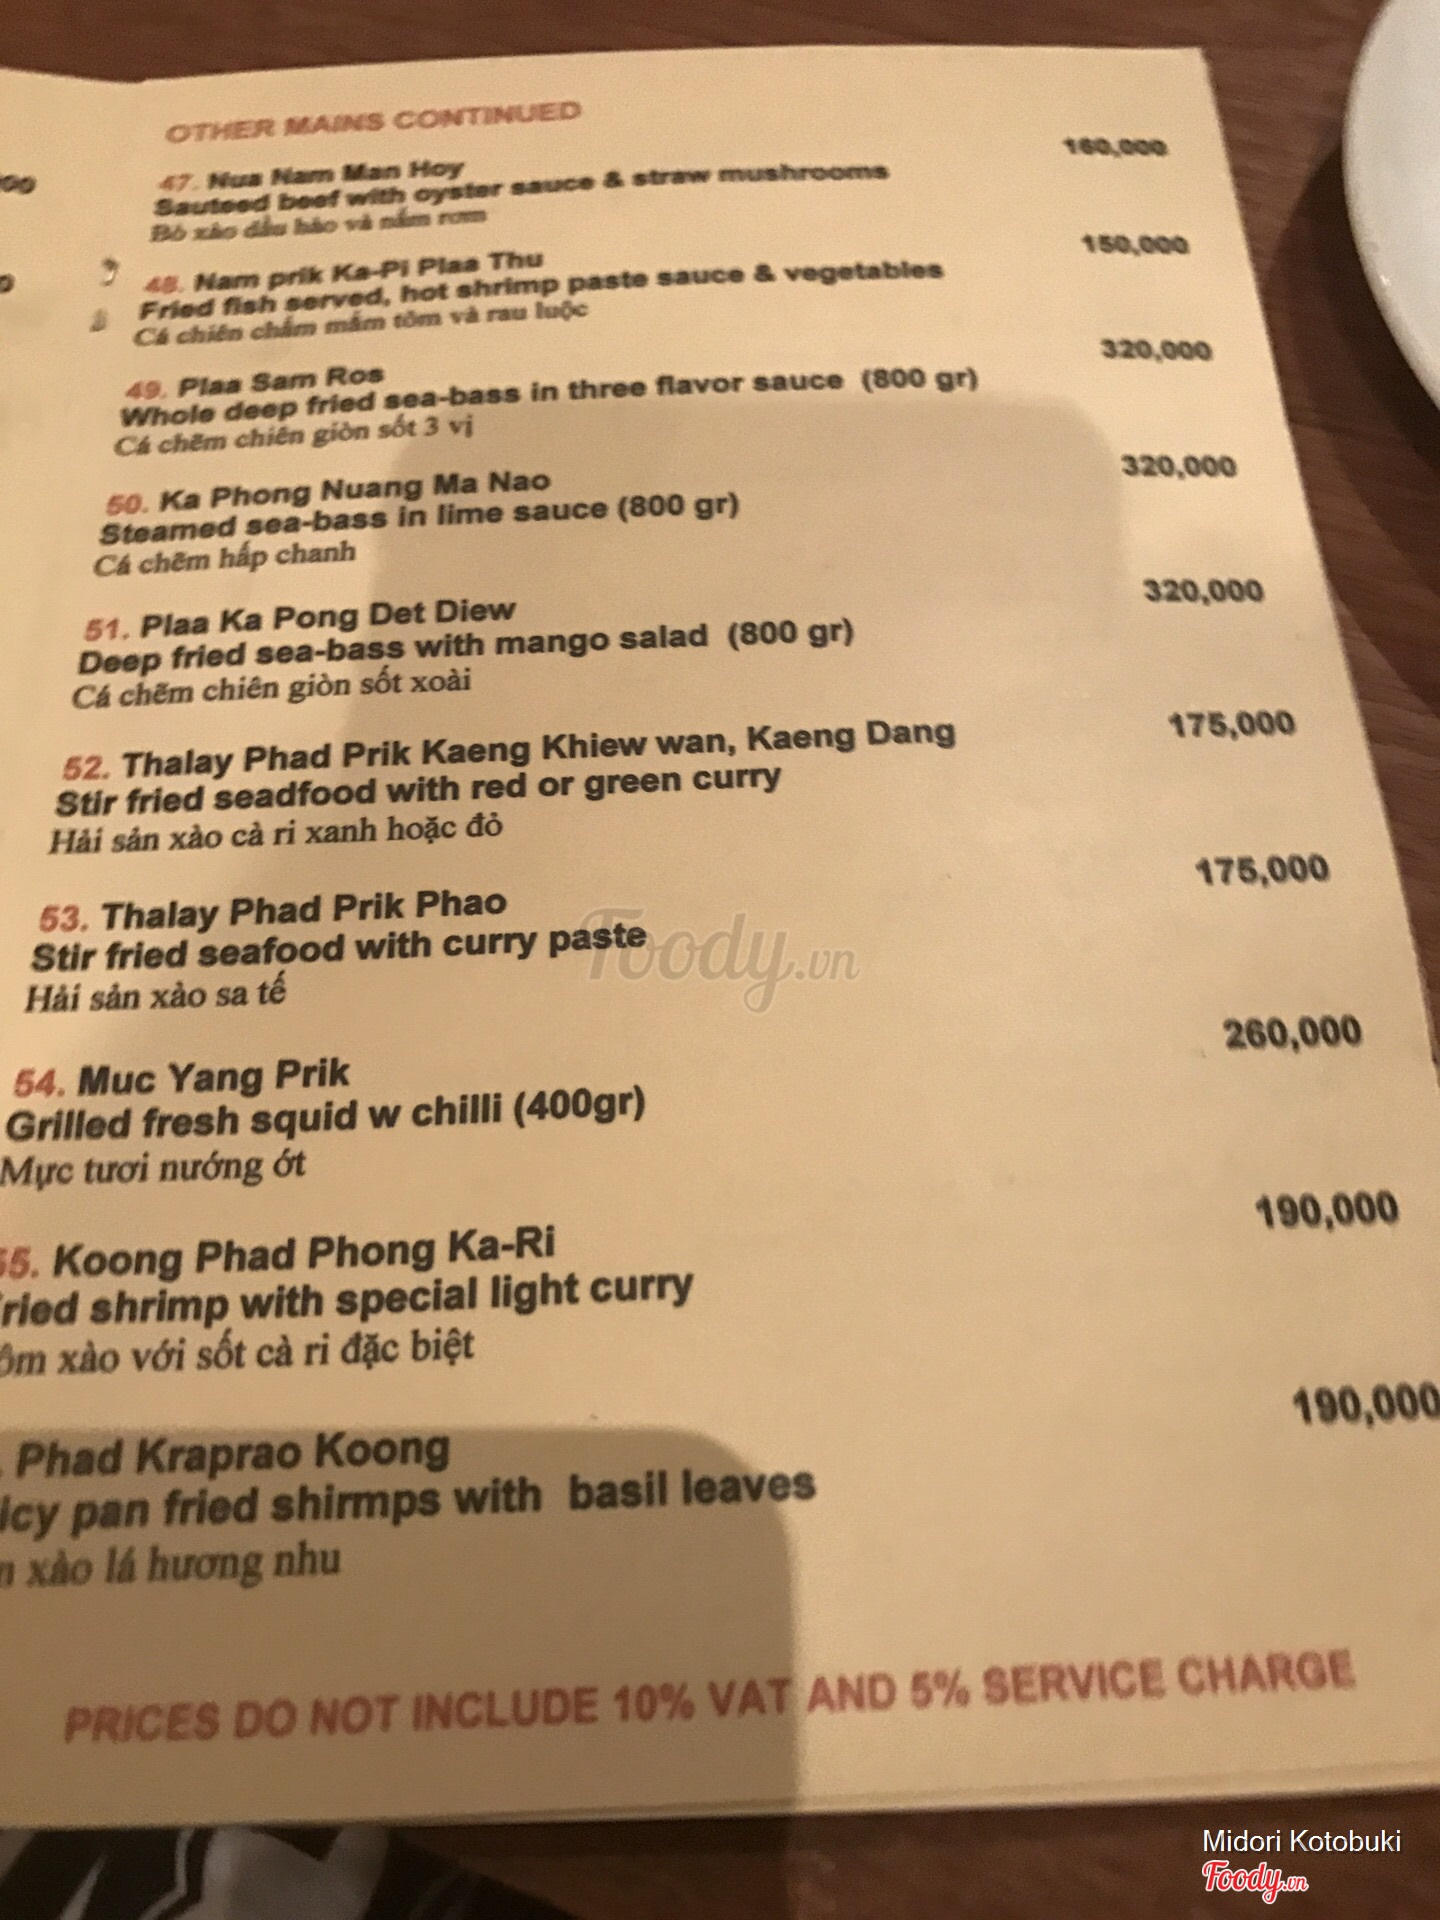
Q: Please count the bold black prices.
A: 10